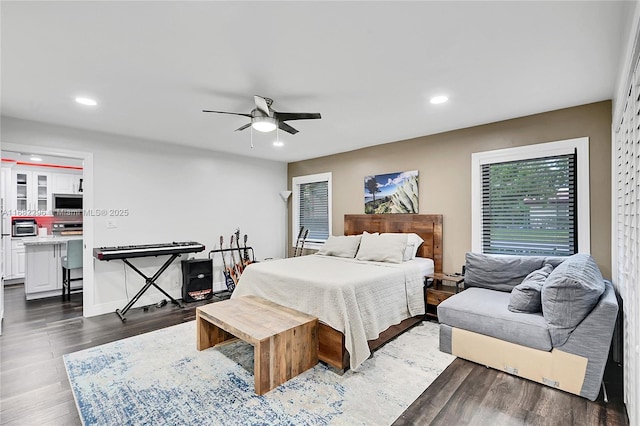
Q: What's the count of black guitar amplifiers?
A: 1